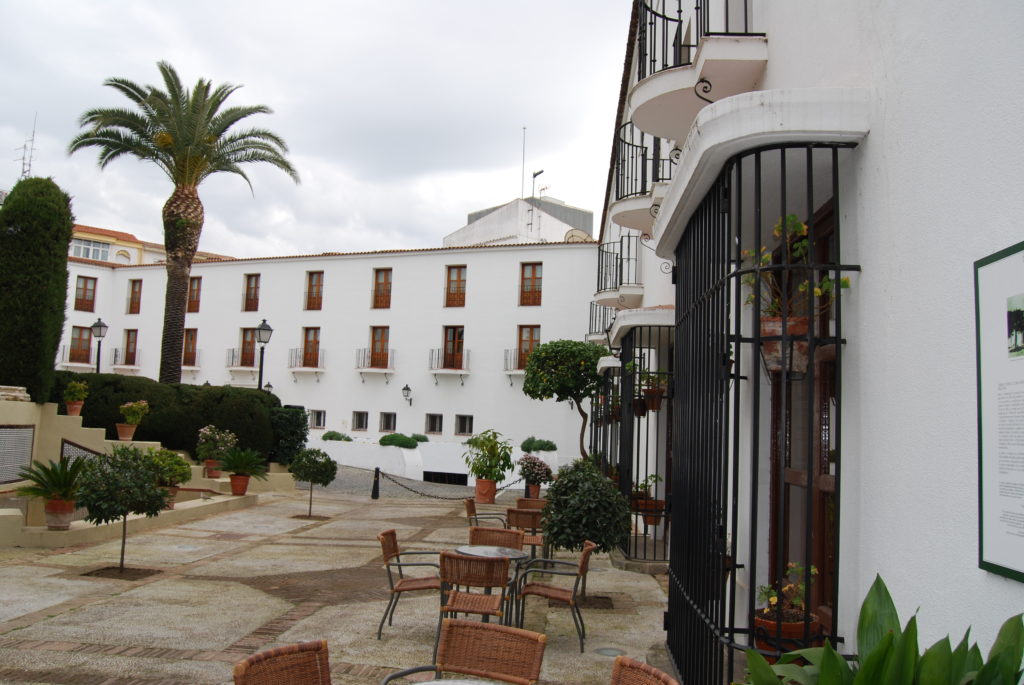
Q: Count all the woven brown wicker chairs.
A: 10